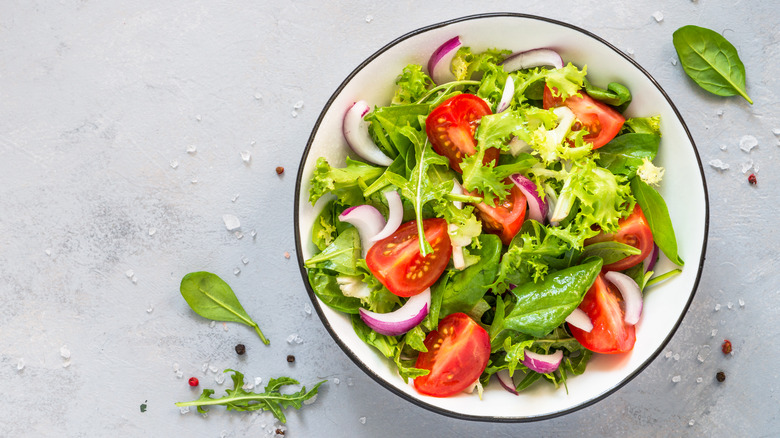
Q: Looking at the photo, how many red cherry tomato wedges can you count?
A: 7